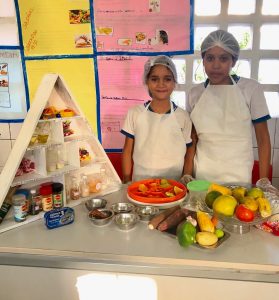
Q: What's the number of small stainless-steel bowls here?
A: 5